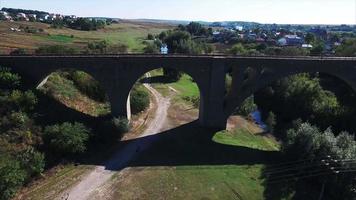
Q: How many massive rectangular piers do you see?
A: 2